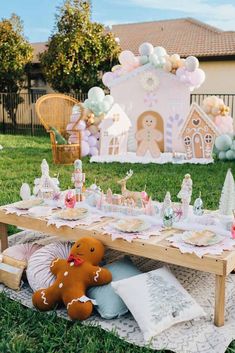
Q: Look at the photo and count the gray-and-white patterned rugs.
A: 1